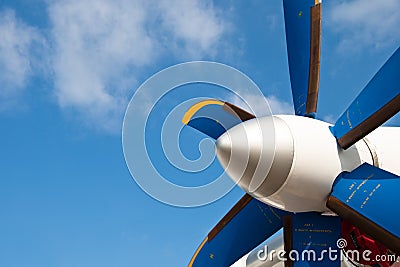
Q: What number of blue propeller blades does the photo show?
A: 6